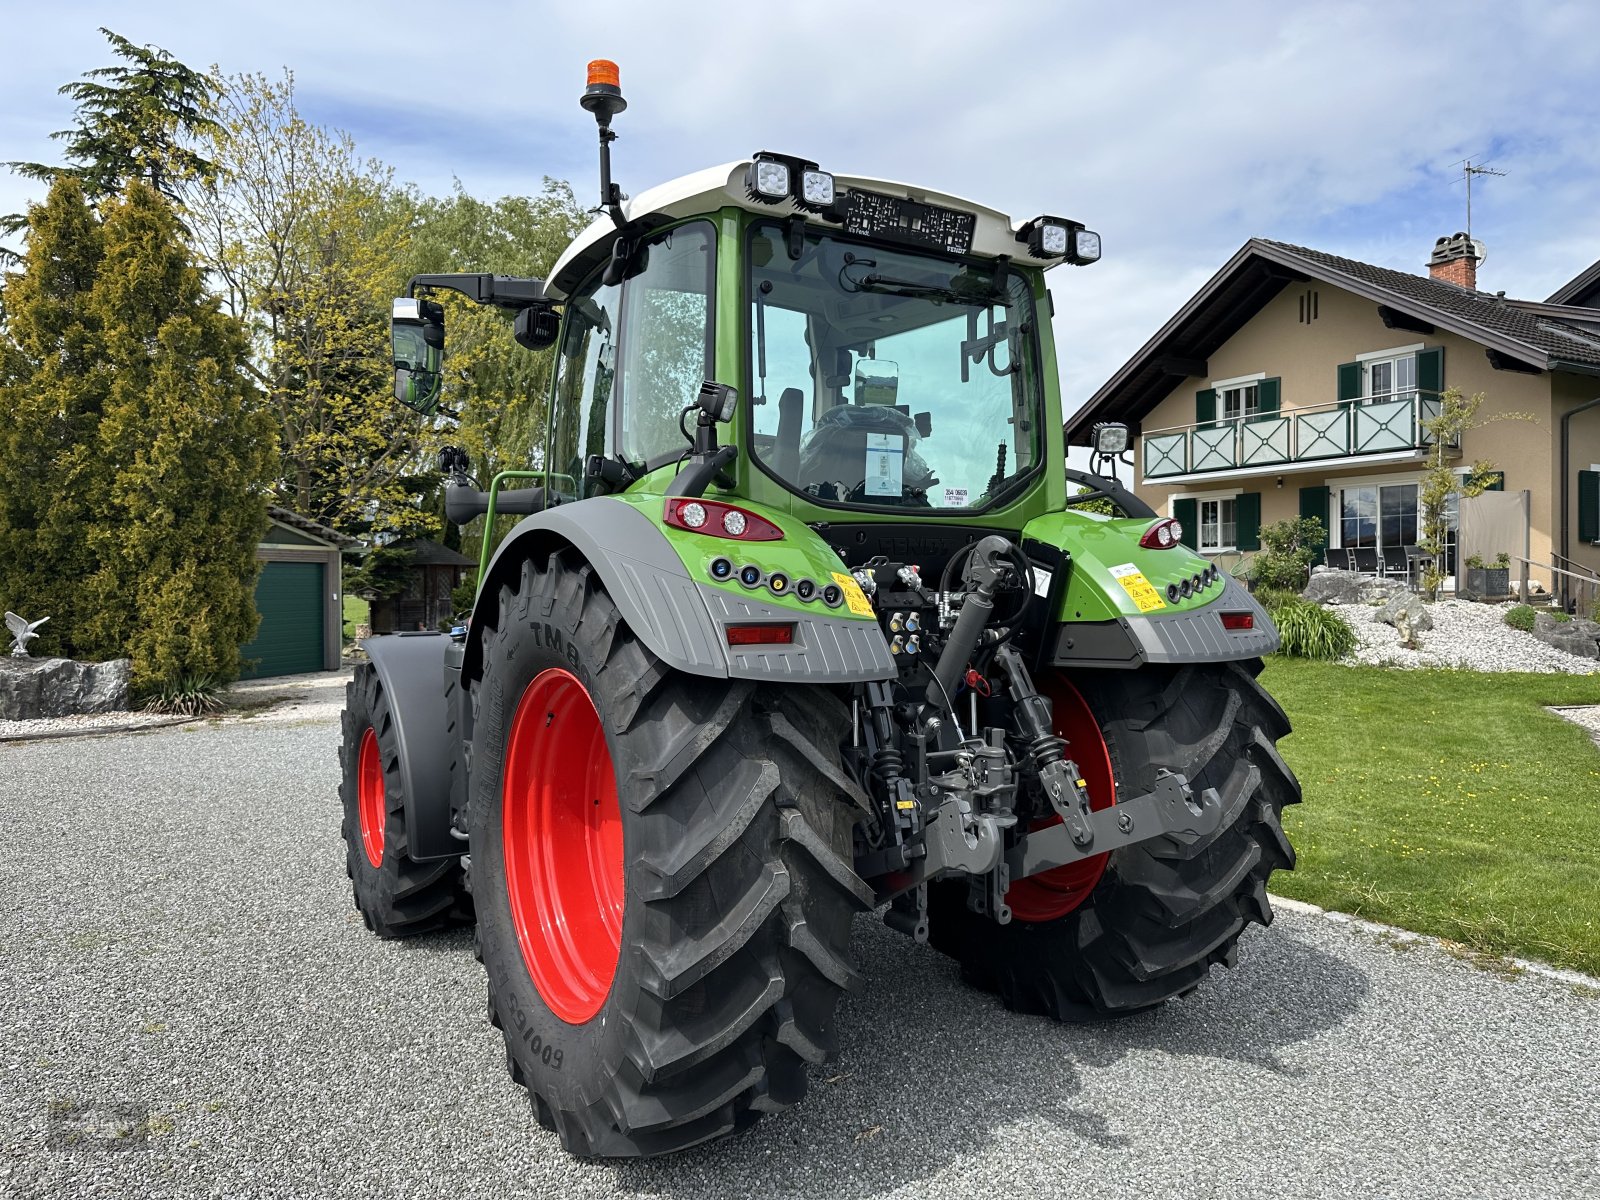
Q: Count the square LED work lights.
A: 6